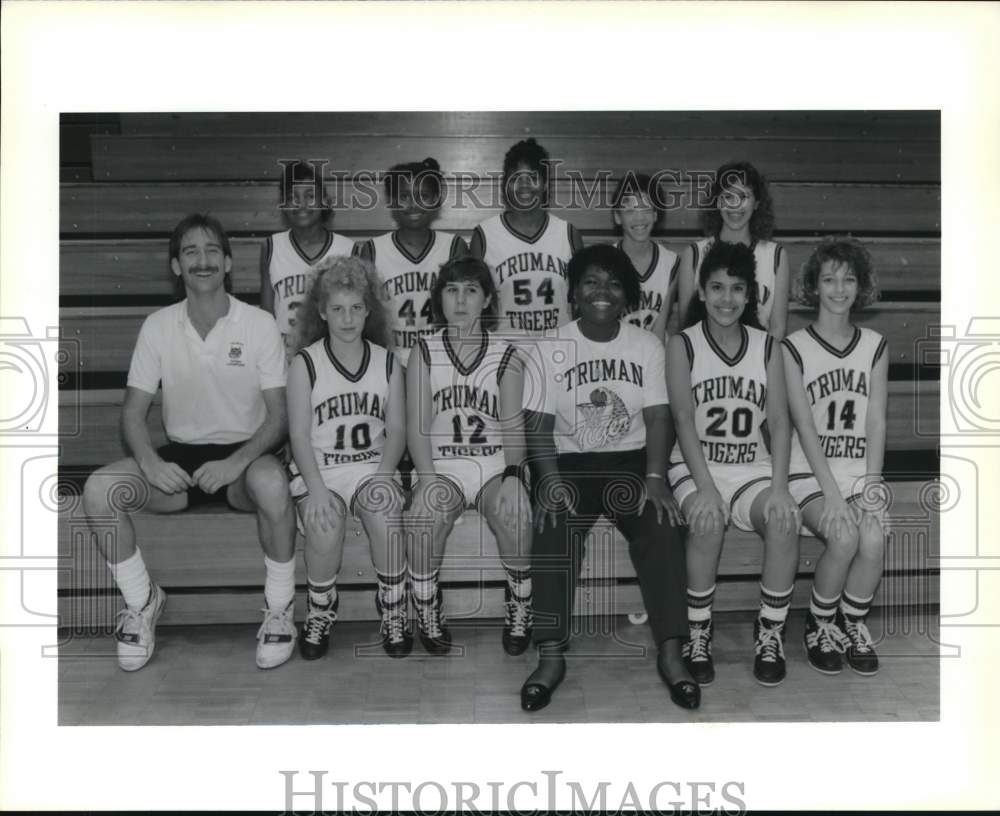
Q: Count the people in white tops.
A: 11